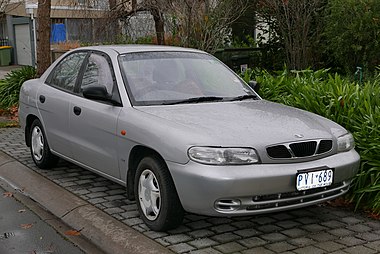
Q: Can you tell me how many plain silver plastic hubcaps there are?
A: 2